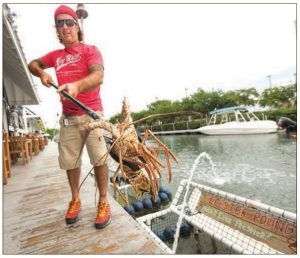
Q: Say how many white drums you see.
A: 0